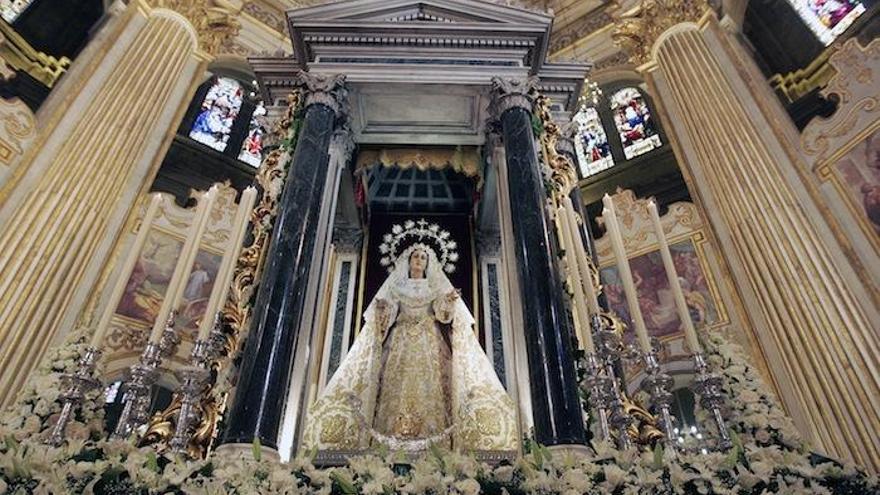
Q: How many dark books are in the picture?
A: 0